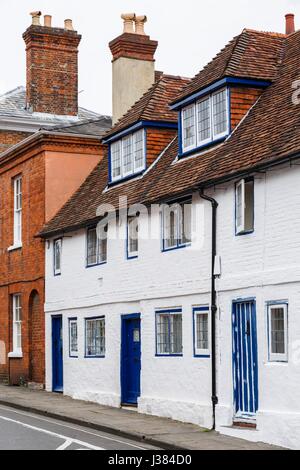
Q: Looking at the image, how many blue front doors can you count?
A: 3